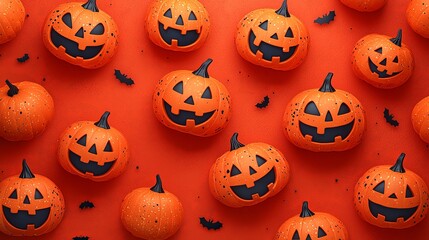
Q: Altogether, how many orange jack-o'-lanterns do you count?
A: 11